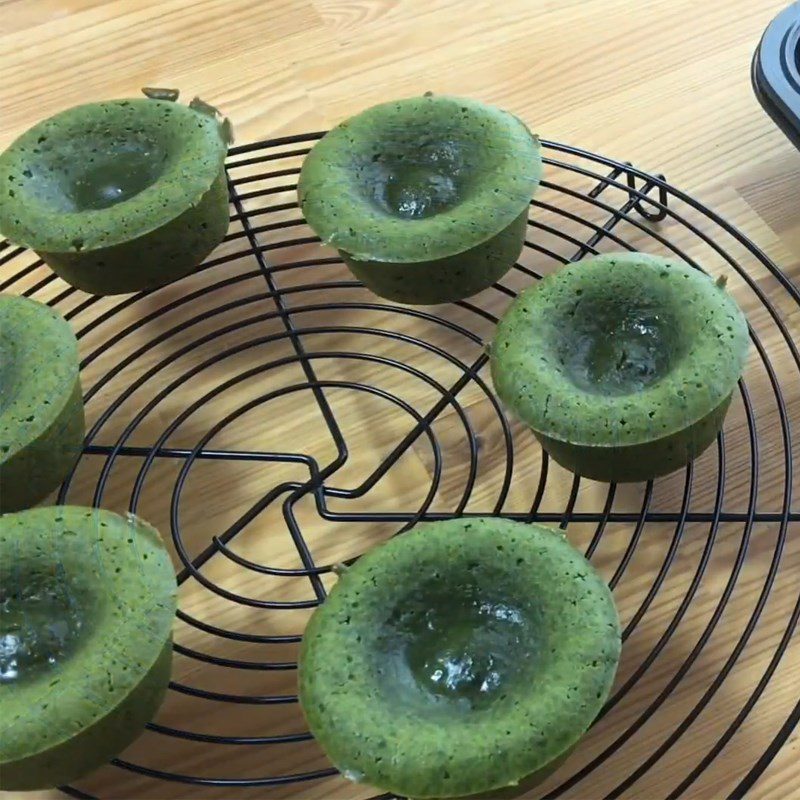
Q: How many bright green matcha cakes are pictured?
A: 6